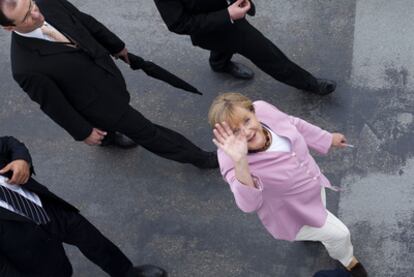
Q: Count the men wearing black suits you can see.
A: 3